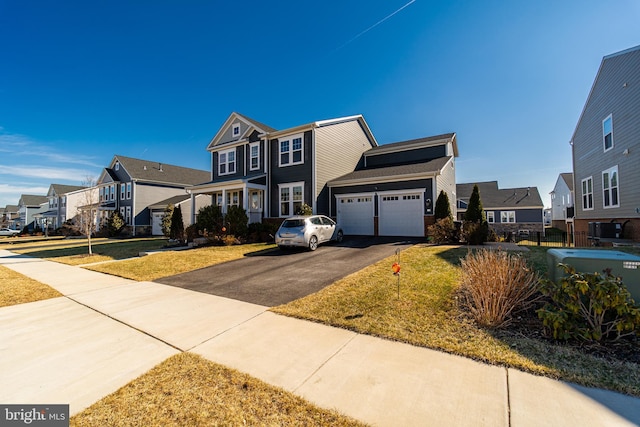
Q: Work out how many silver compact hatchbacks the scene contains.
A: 1